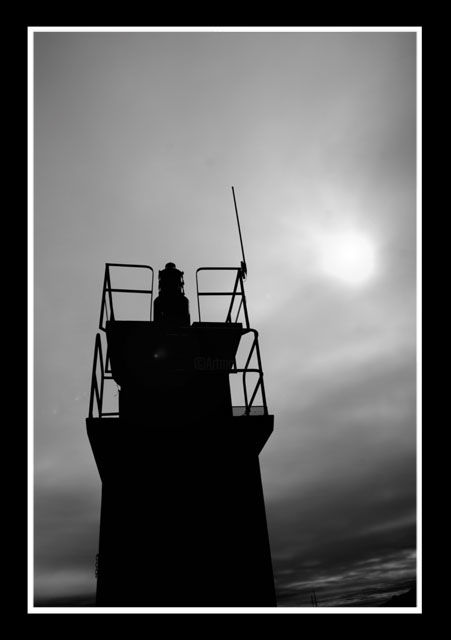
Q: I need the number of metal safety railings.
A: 4